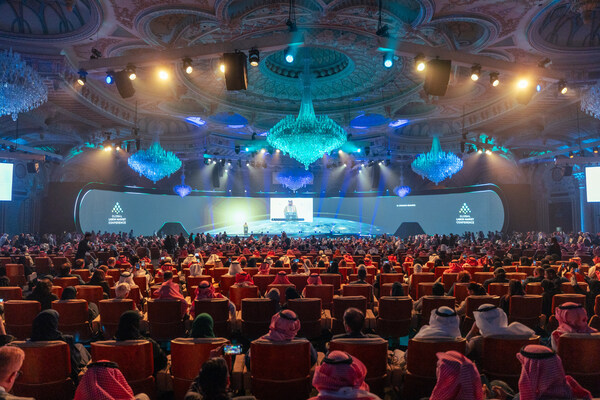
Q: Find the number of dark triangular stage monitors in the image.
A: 2